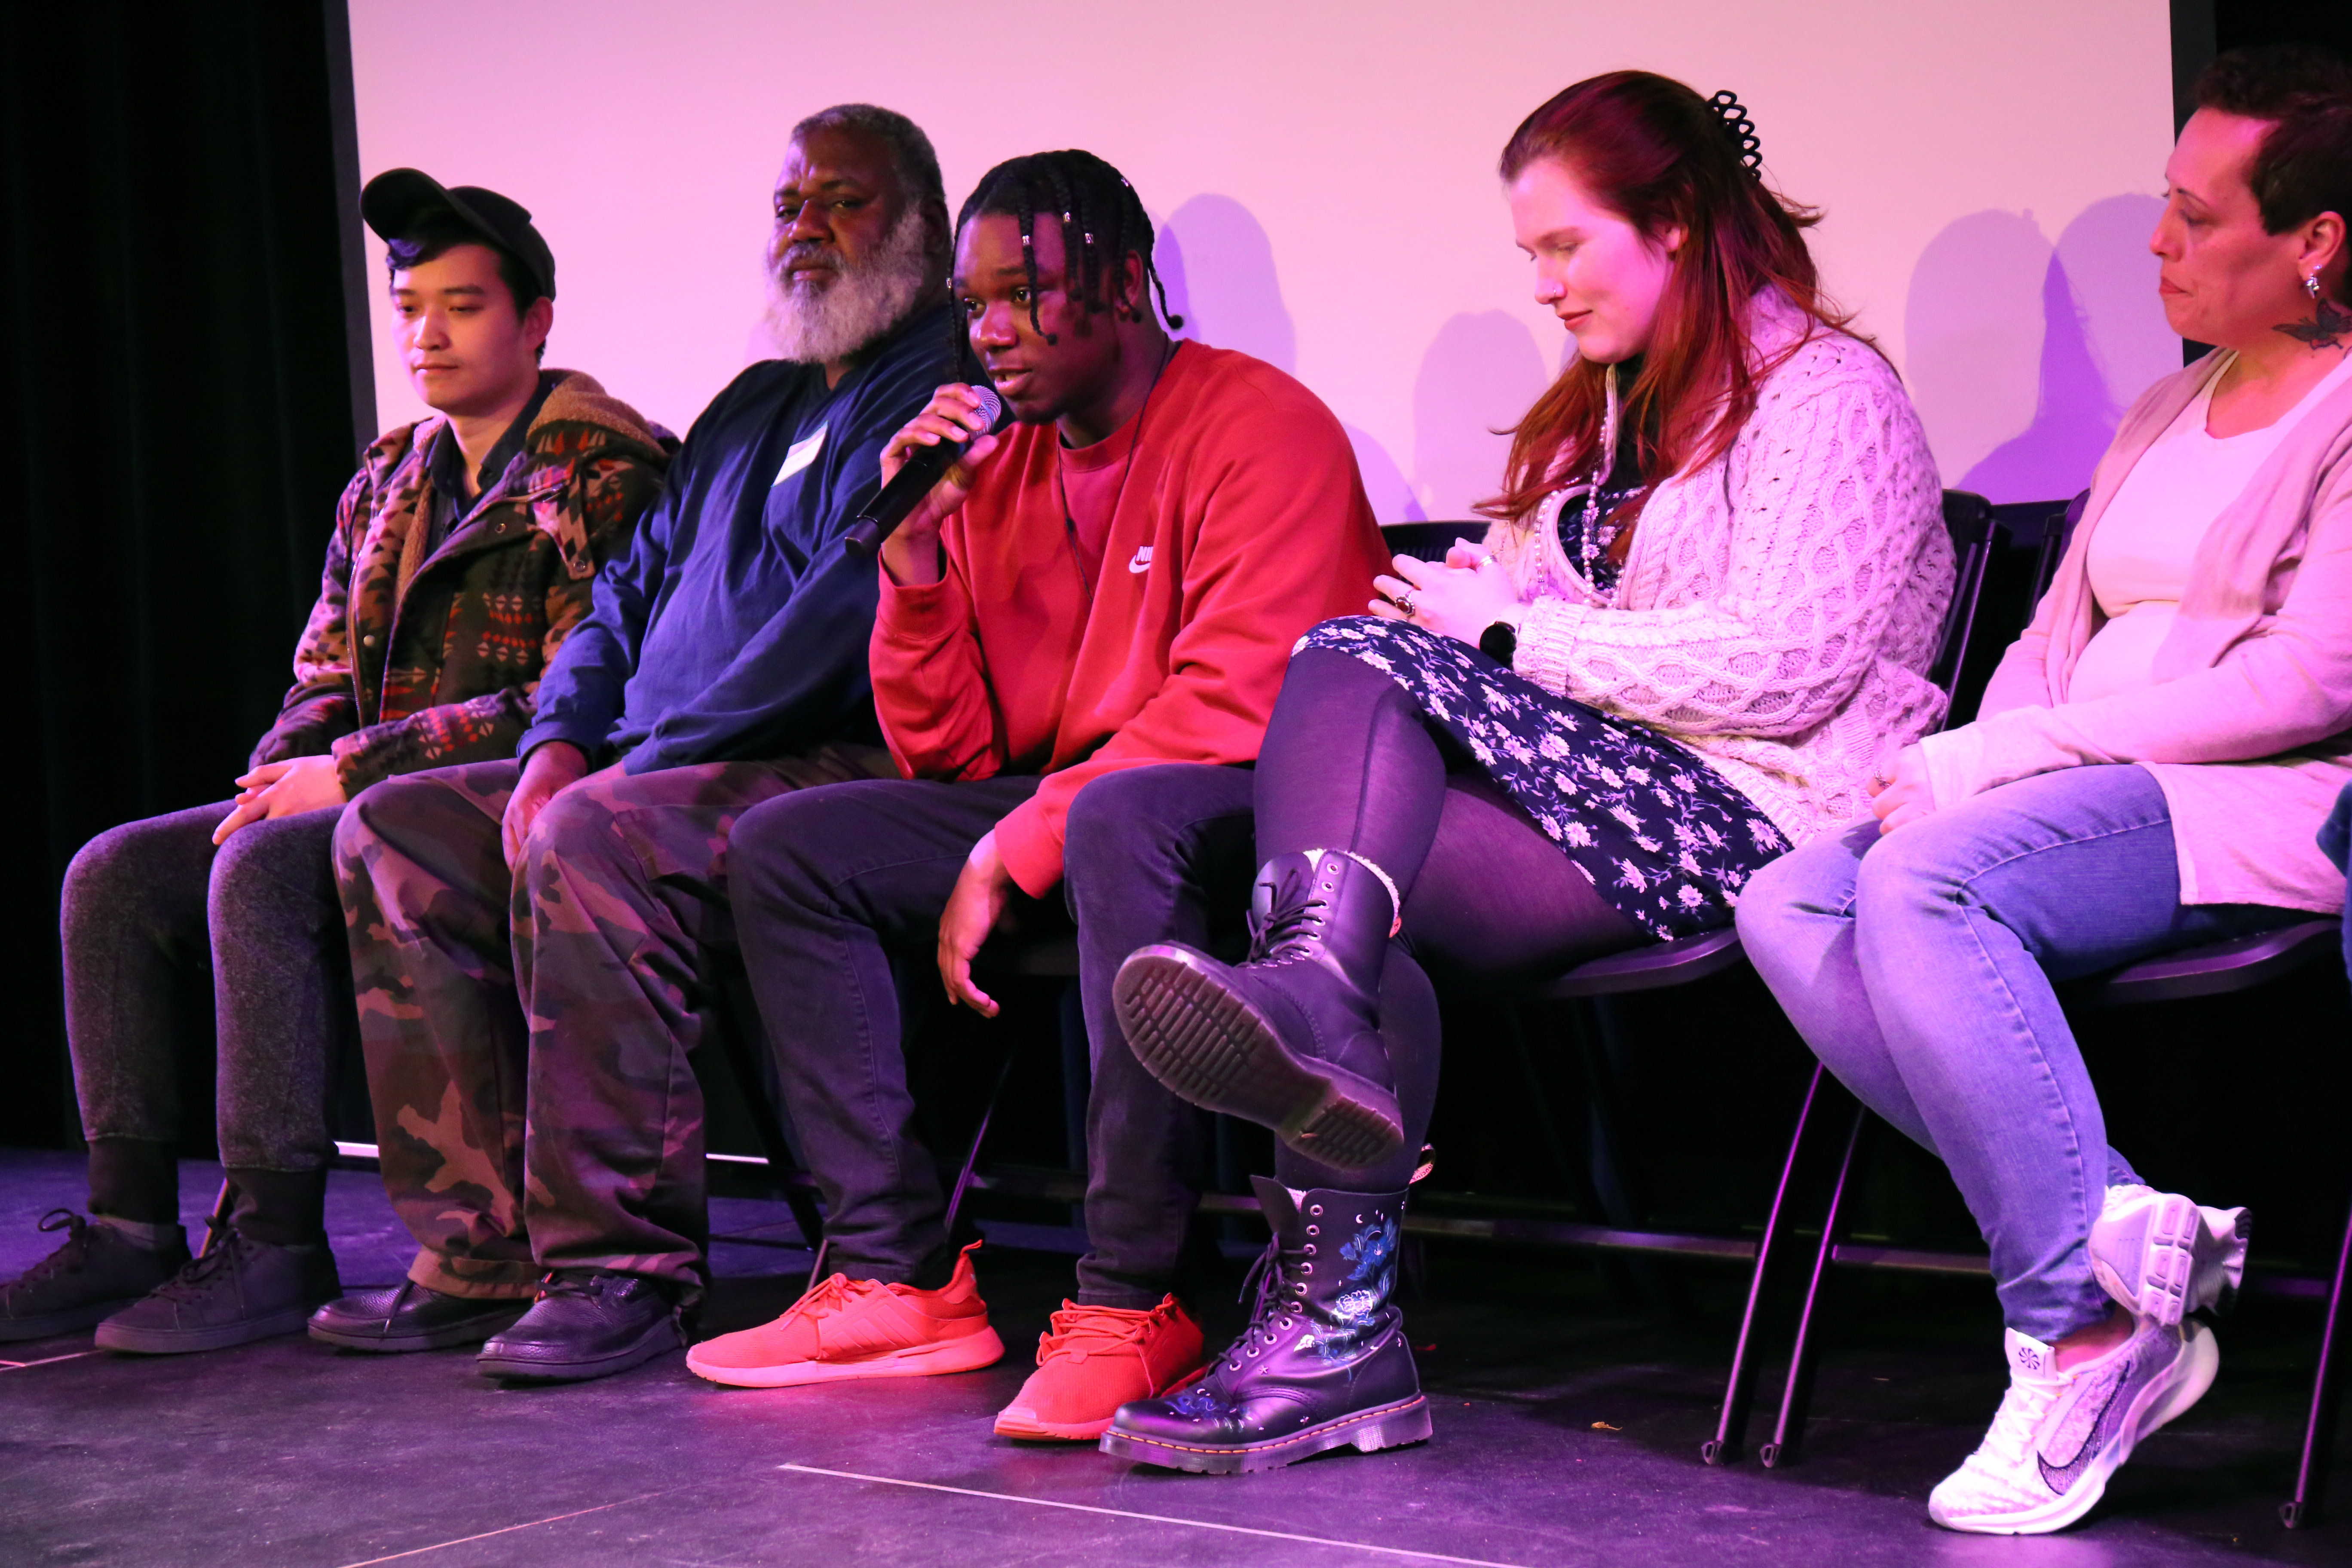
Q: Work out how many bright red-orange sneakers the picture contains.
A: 2